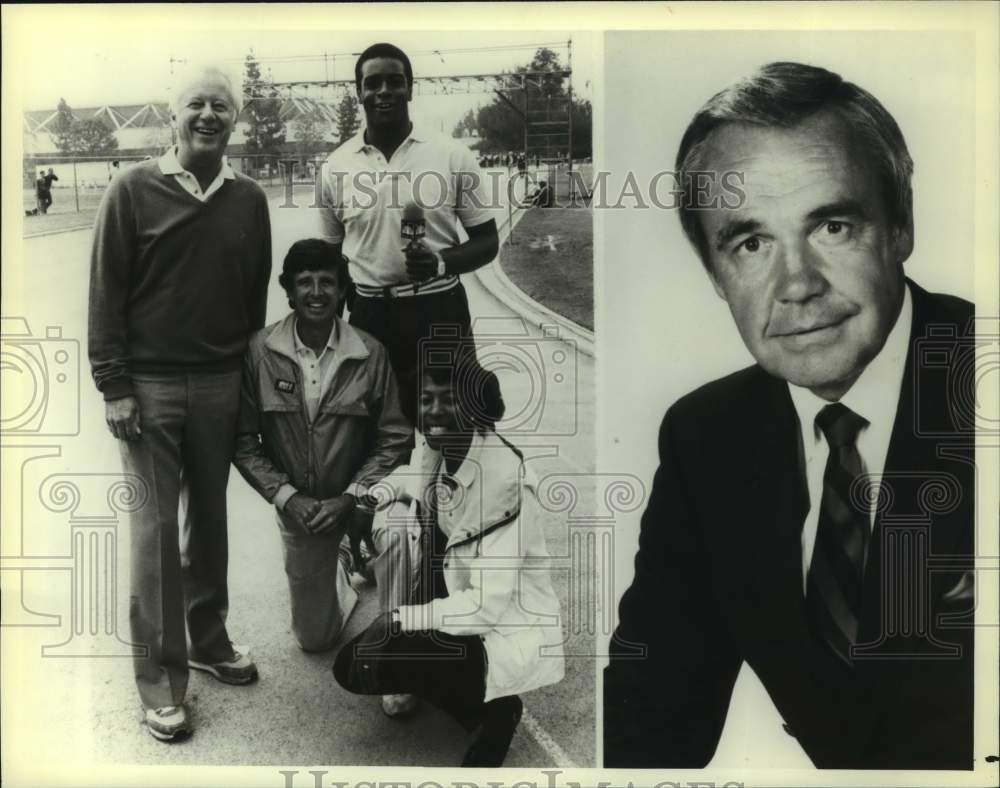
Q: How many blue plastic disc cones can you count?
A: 0